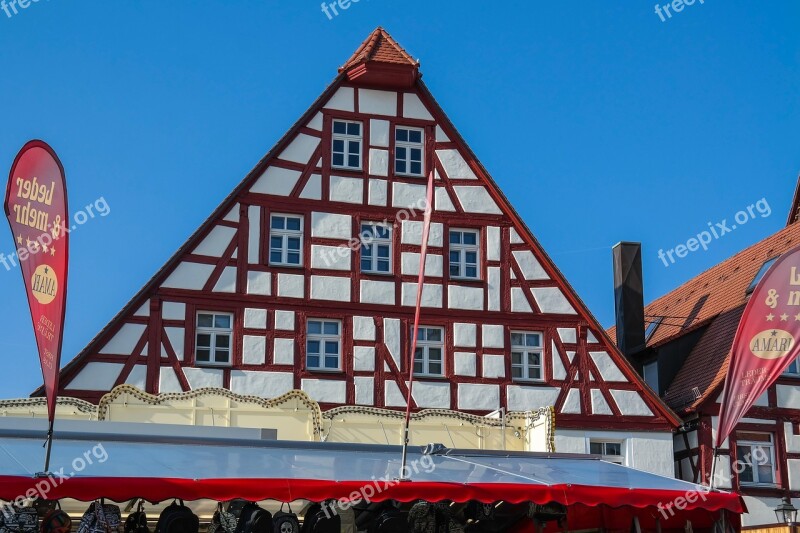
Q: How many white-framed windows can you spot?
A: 12